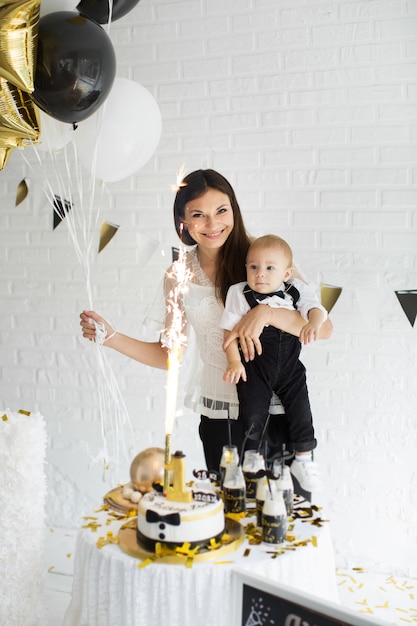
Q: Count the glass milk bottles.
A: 6